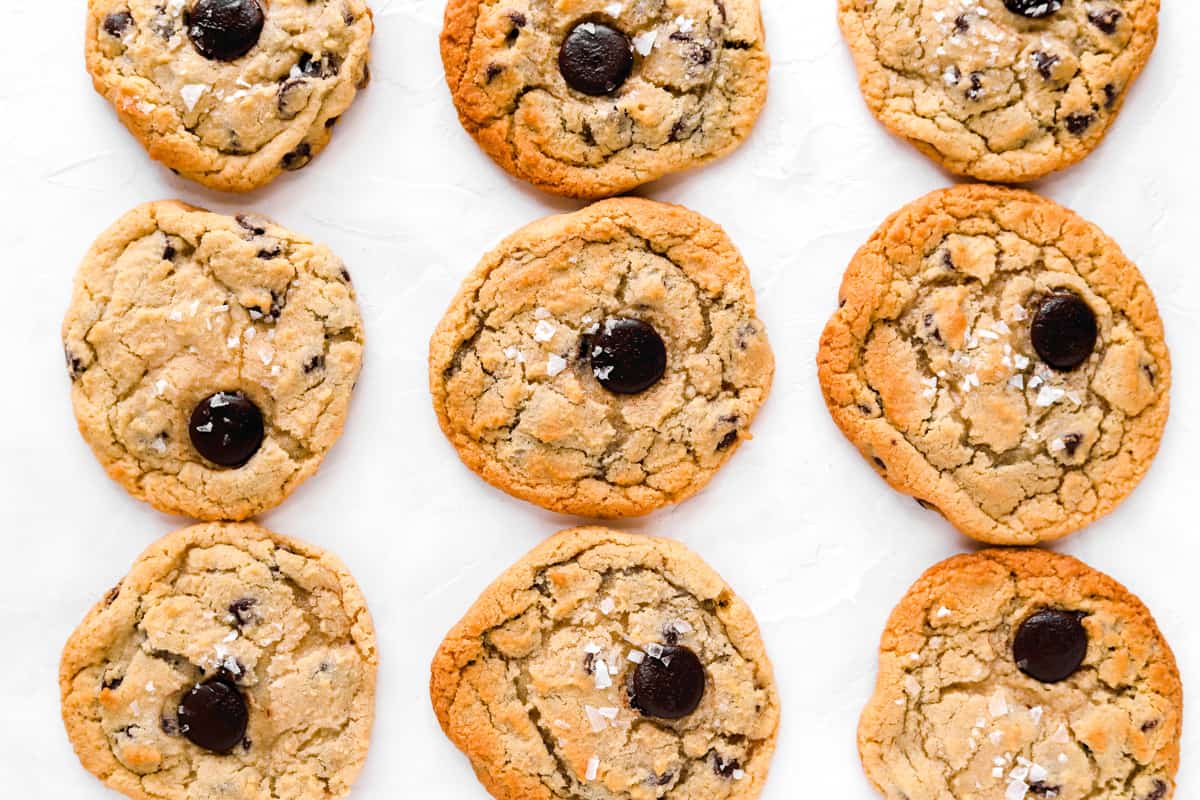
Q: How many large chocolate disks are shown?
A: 9